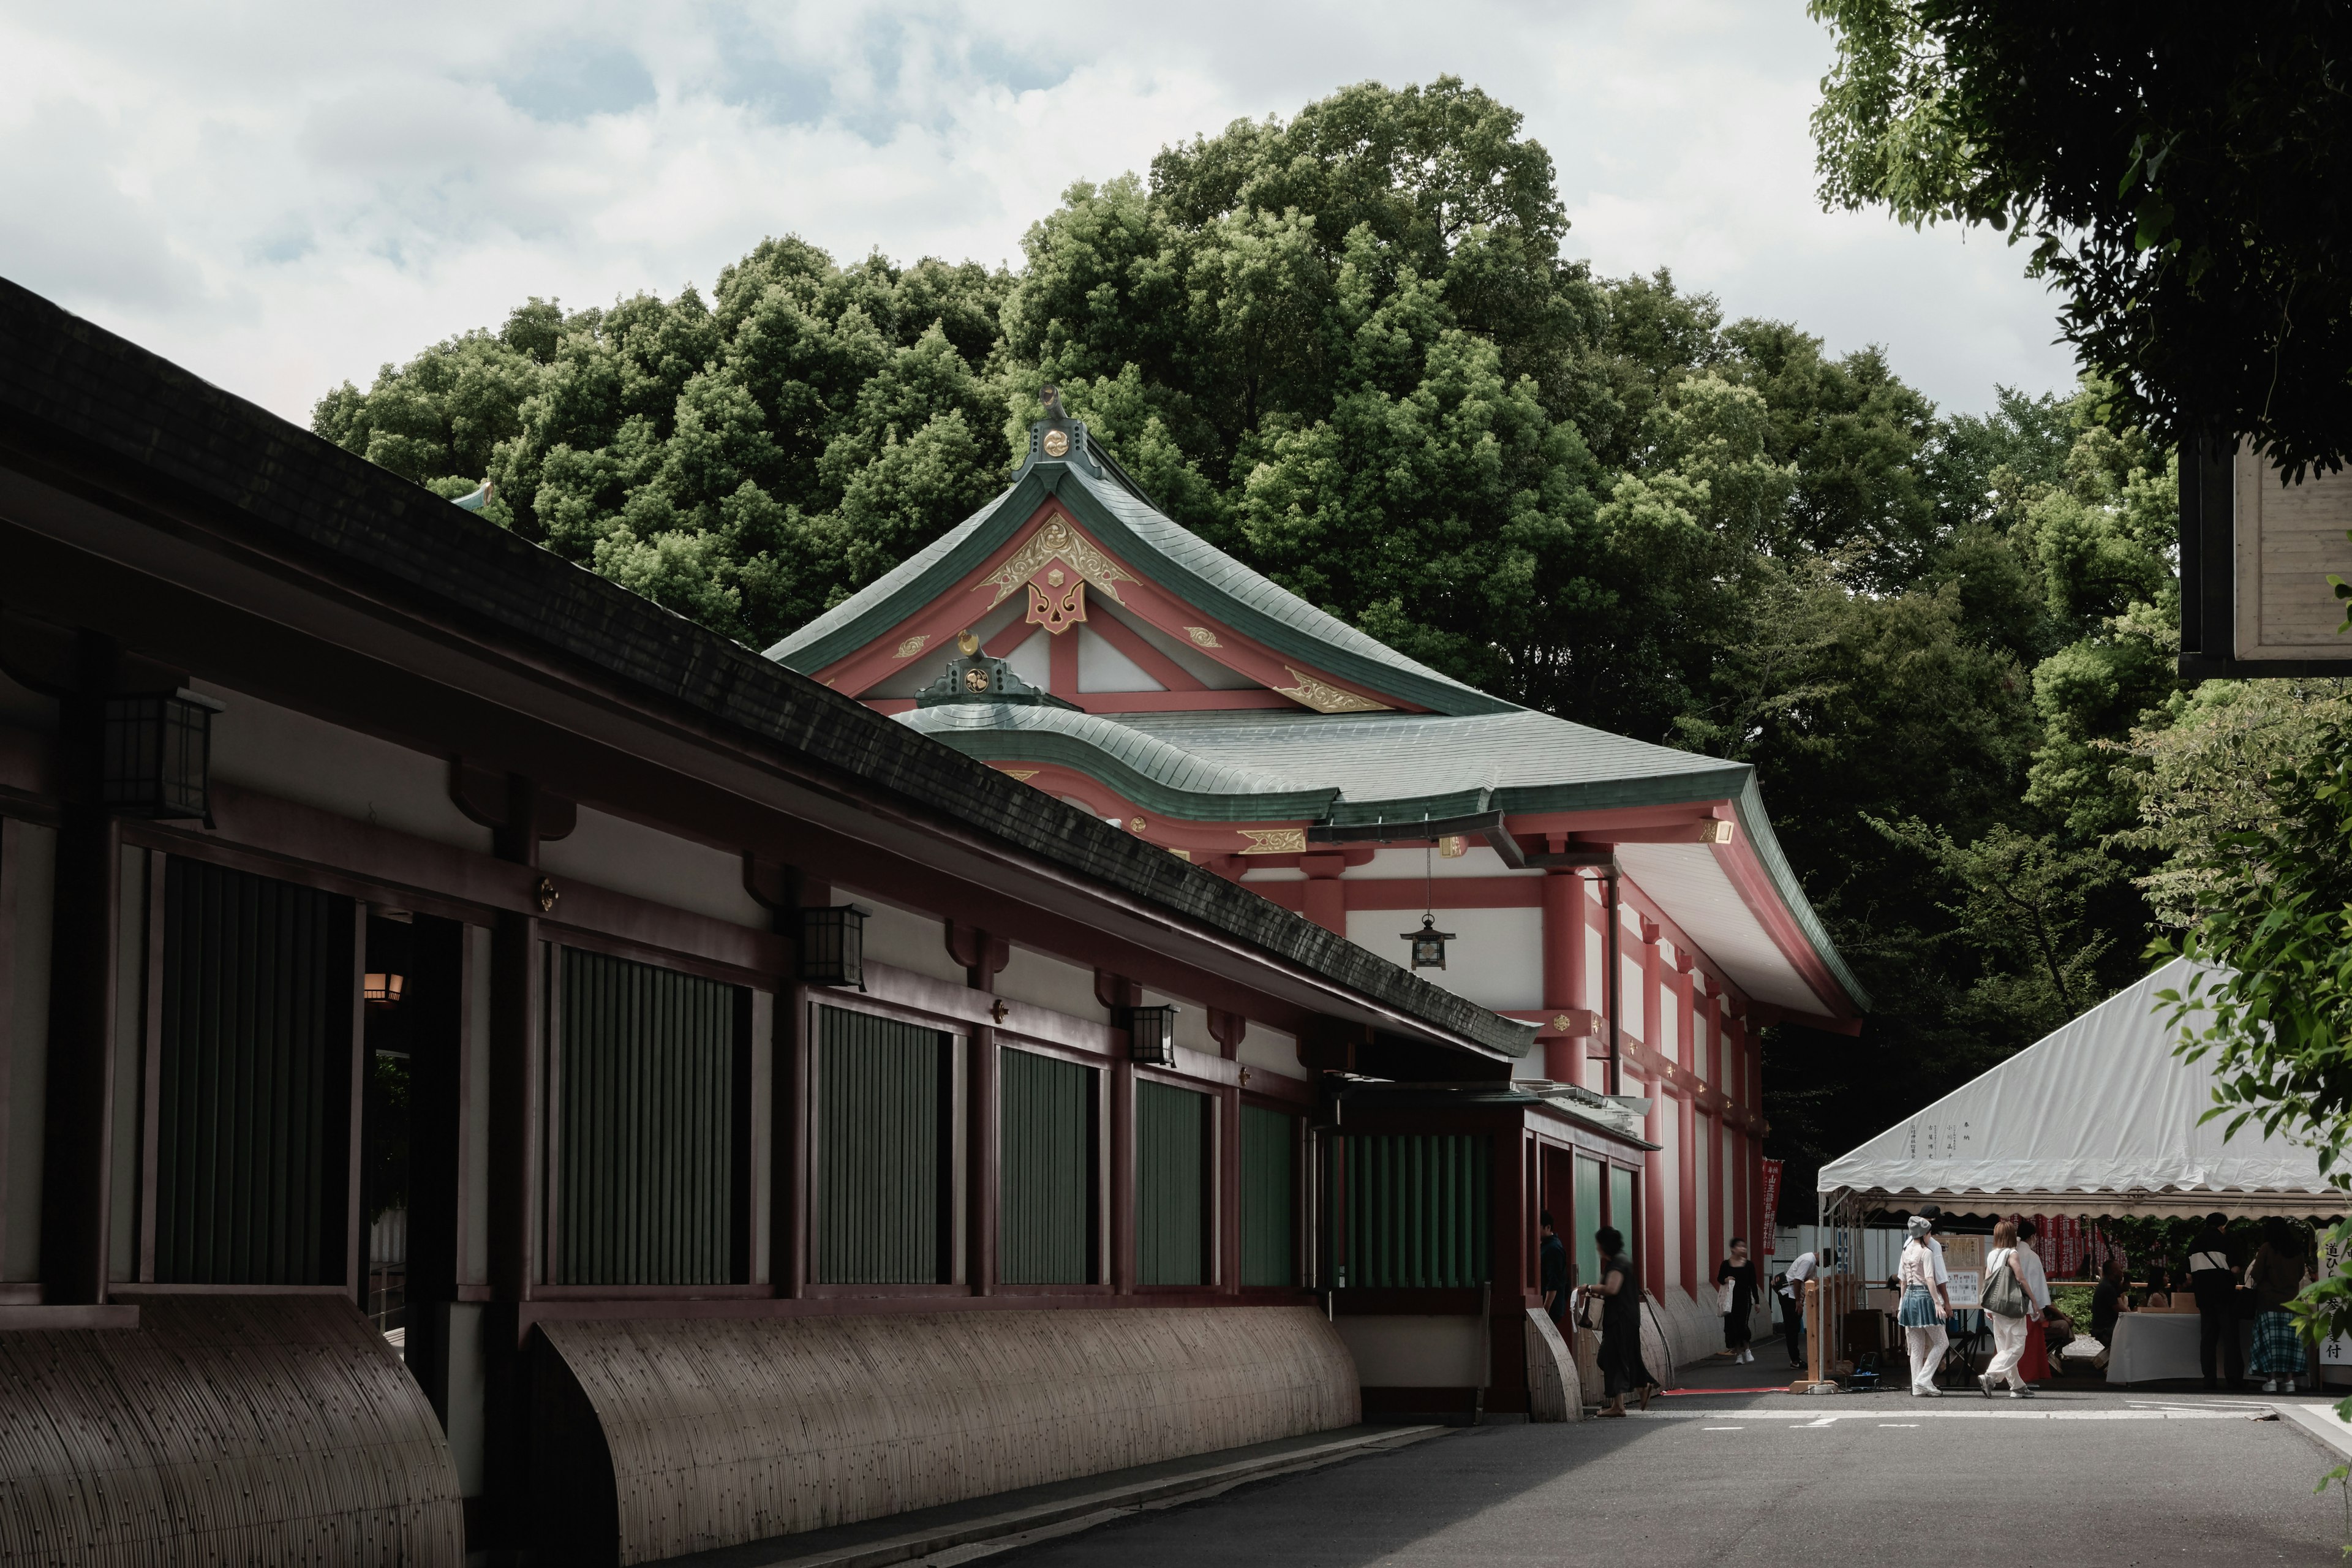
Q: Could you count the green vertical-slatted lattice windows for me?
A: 7